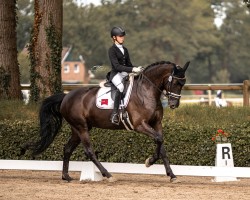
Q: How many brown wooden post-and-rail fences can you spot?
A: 1